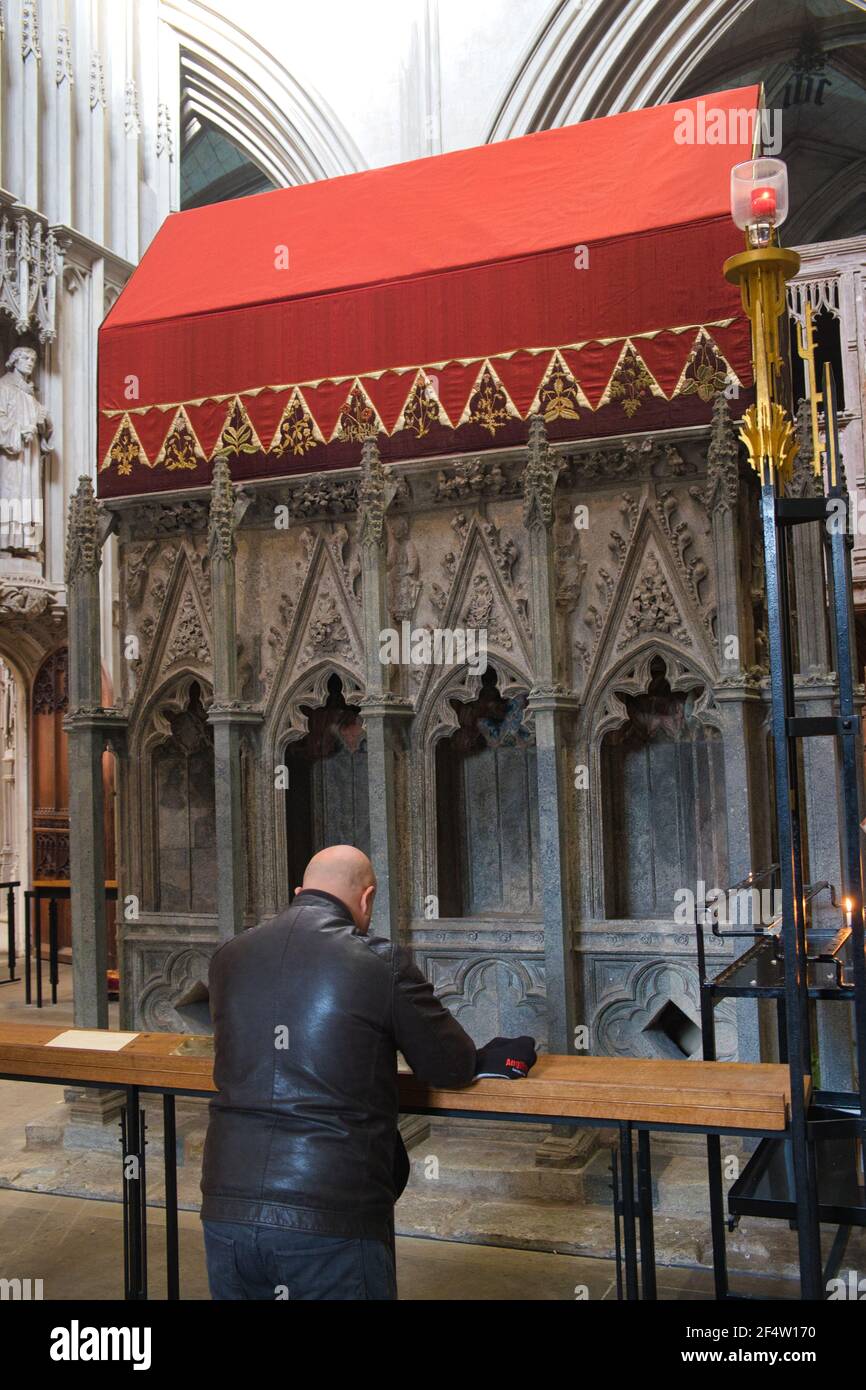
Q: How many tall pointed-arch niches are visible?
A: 4